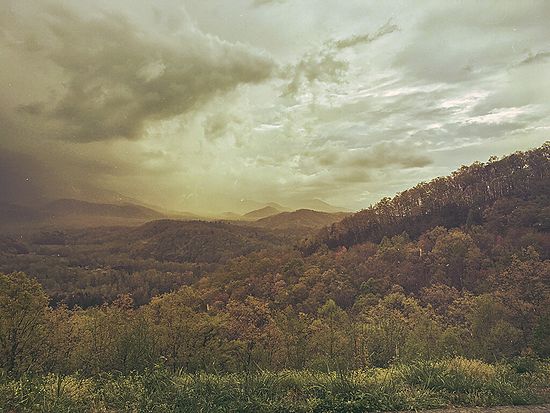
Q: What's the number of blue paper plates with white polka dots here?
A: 0